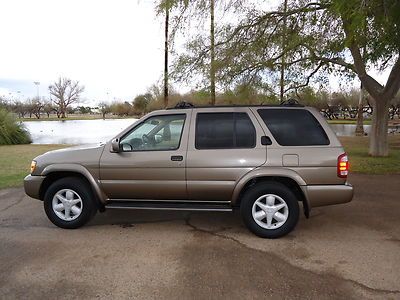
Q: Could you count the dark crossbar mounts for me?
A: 2